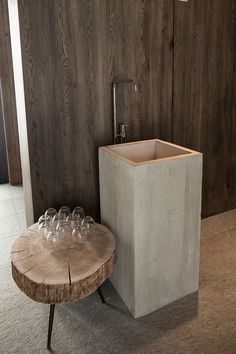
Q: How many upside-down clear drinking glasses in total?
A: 11